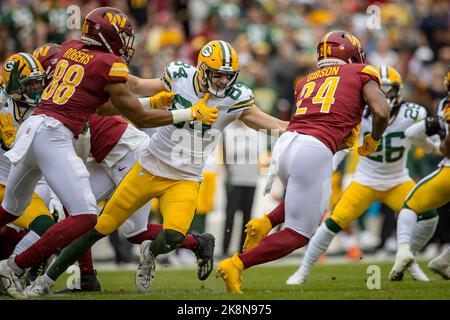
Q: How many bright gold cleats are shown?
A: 2